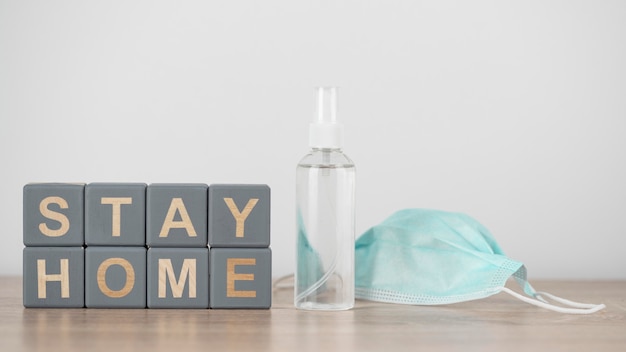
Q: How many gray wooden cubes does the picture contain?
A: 8